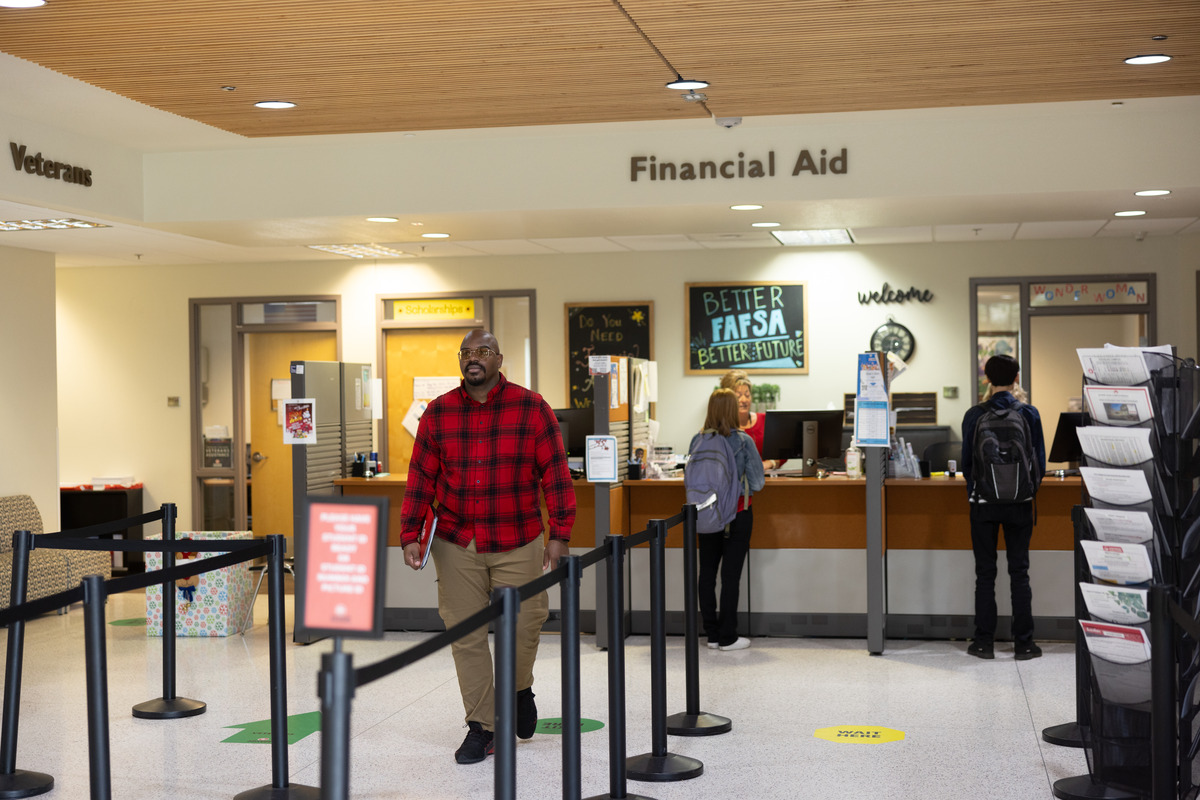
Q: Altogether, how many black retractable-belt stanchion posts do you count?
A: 12